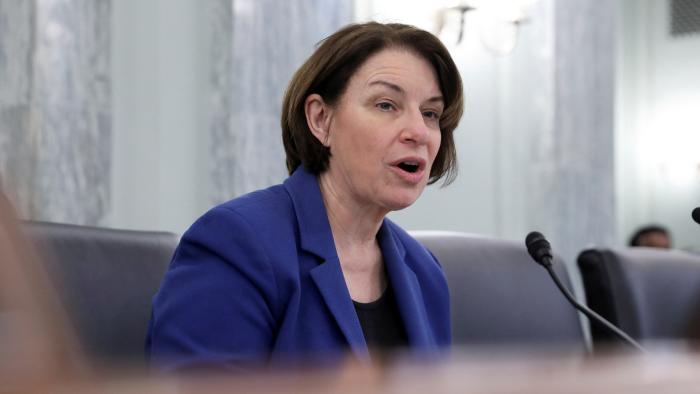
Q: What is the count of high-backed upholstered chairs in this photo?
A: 3